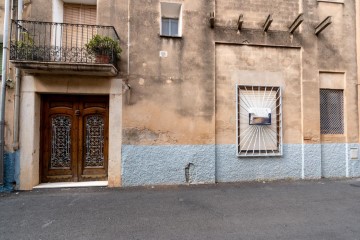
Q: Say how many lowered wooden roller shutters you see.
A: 1